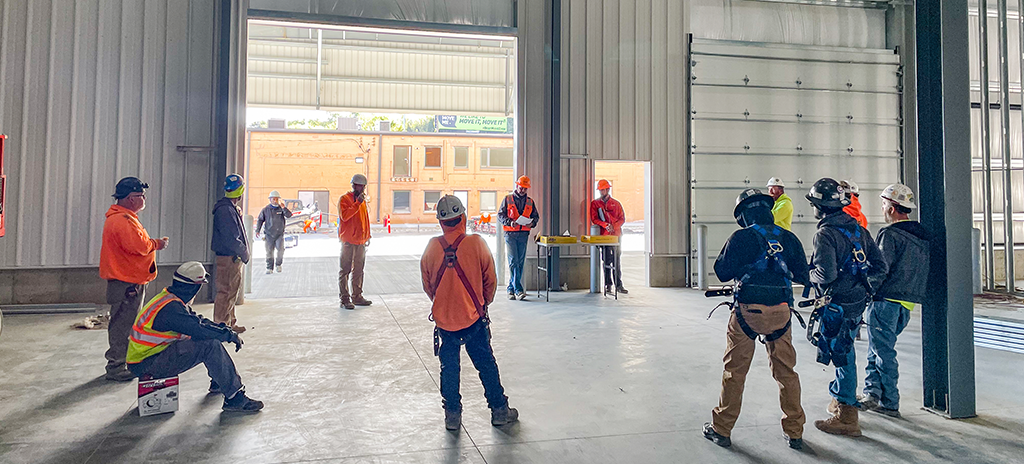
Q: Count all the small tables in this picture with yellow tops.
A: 2